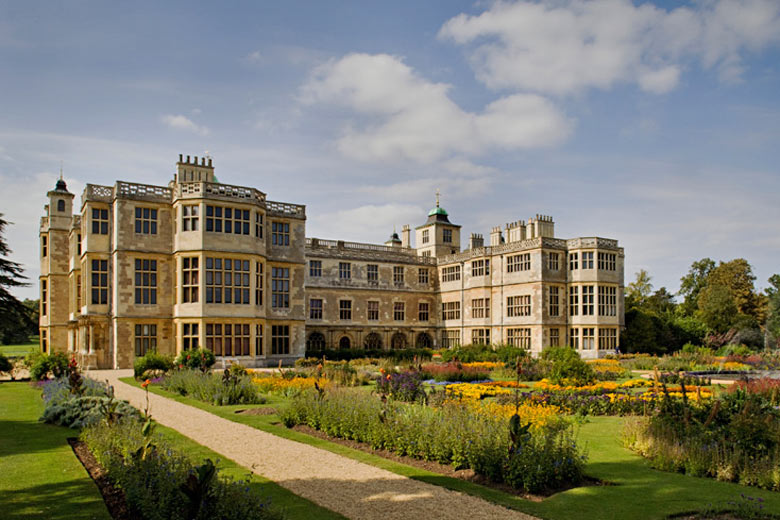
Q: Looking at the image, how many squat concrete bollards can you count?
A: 0